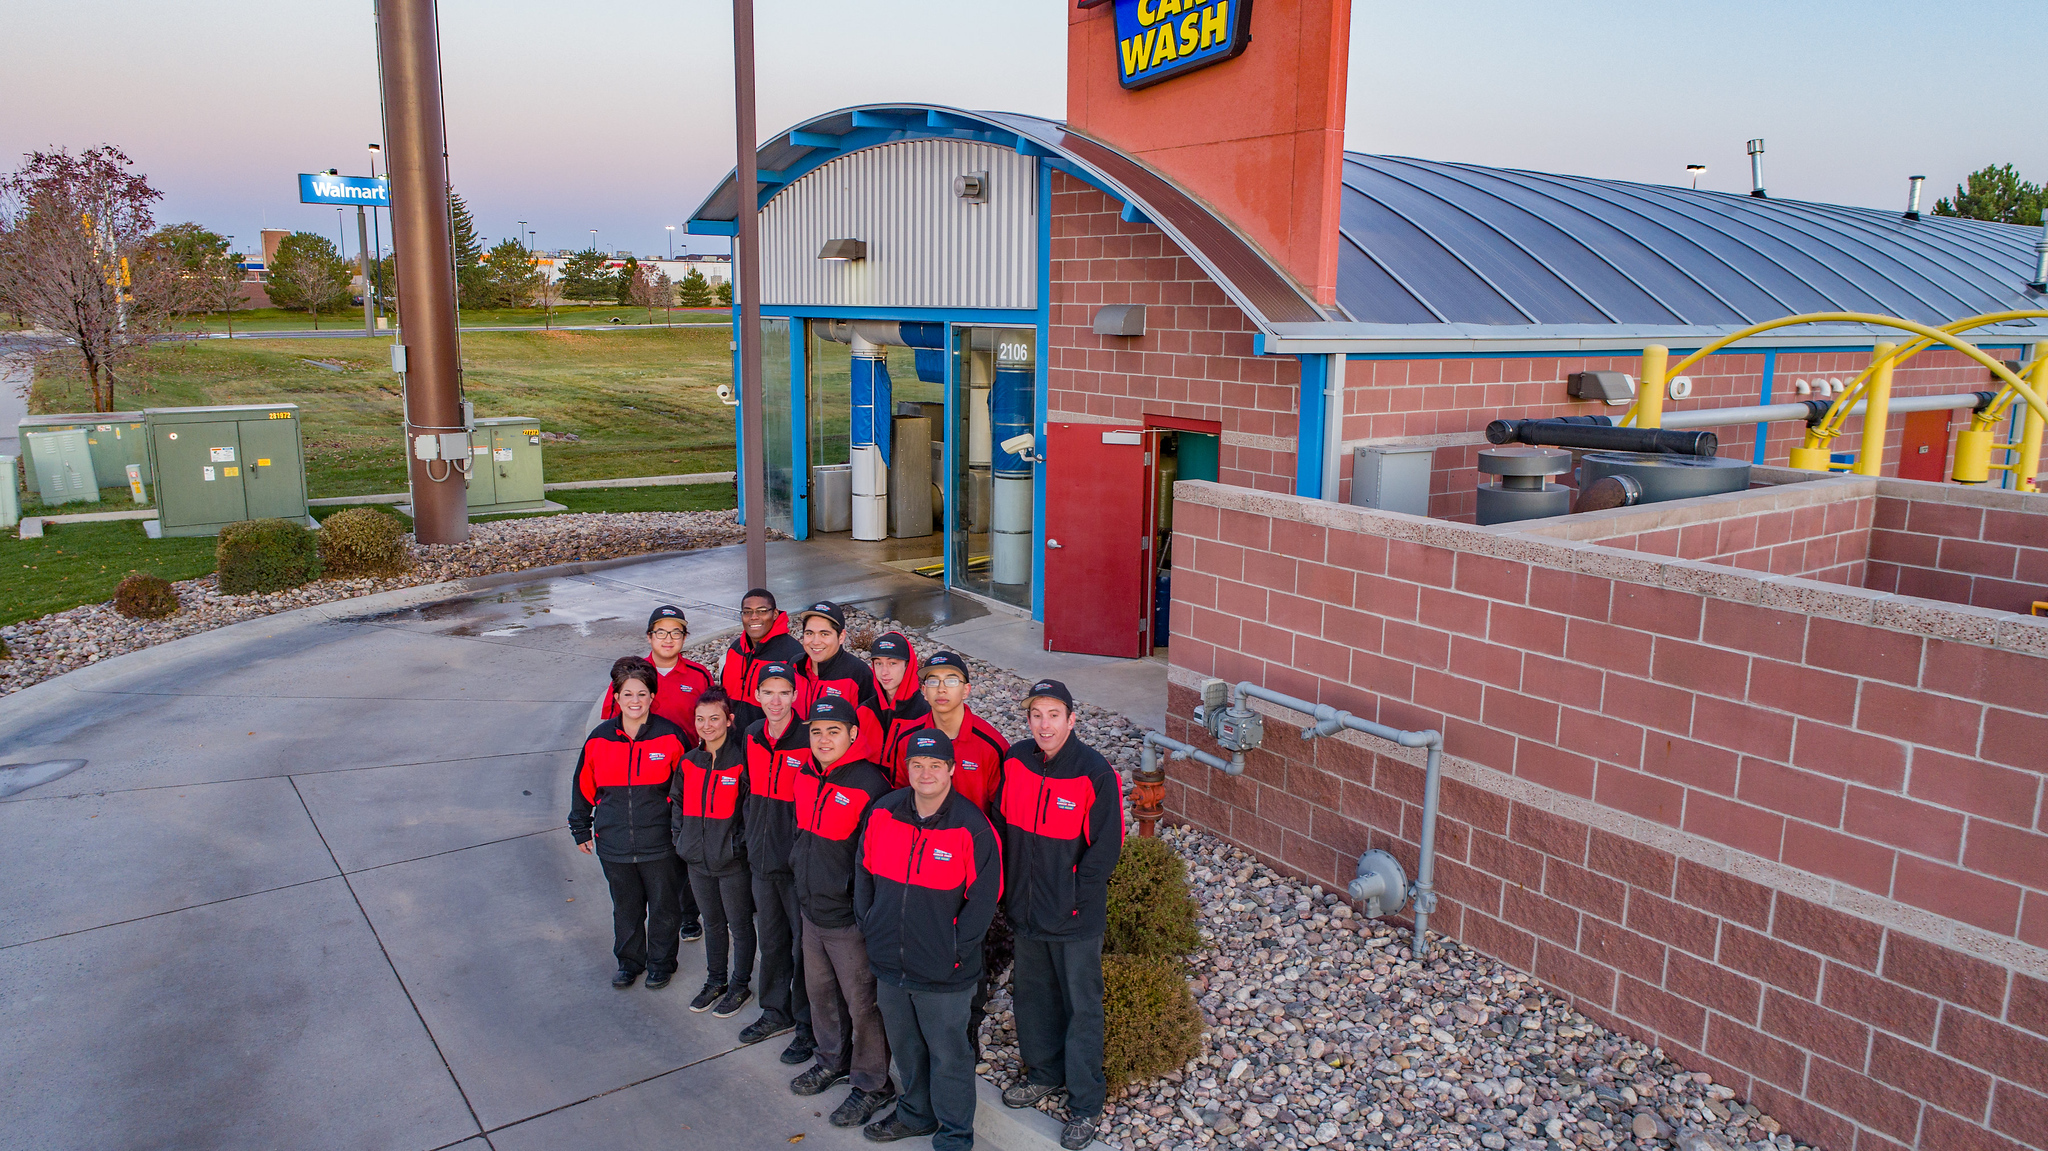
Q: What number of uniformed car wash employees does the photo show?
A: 11